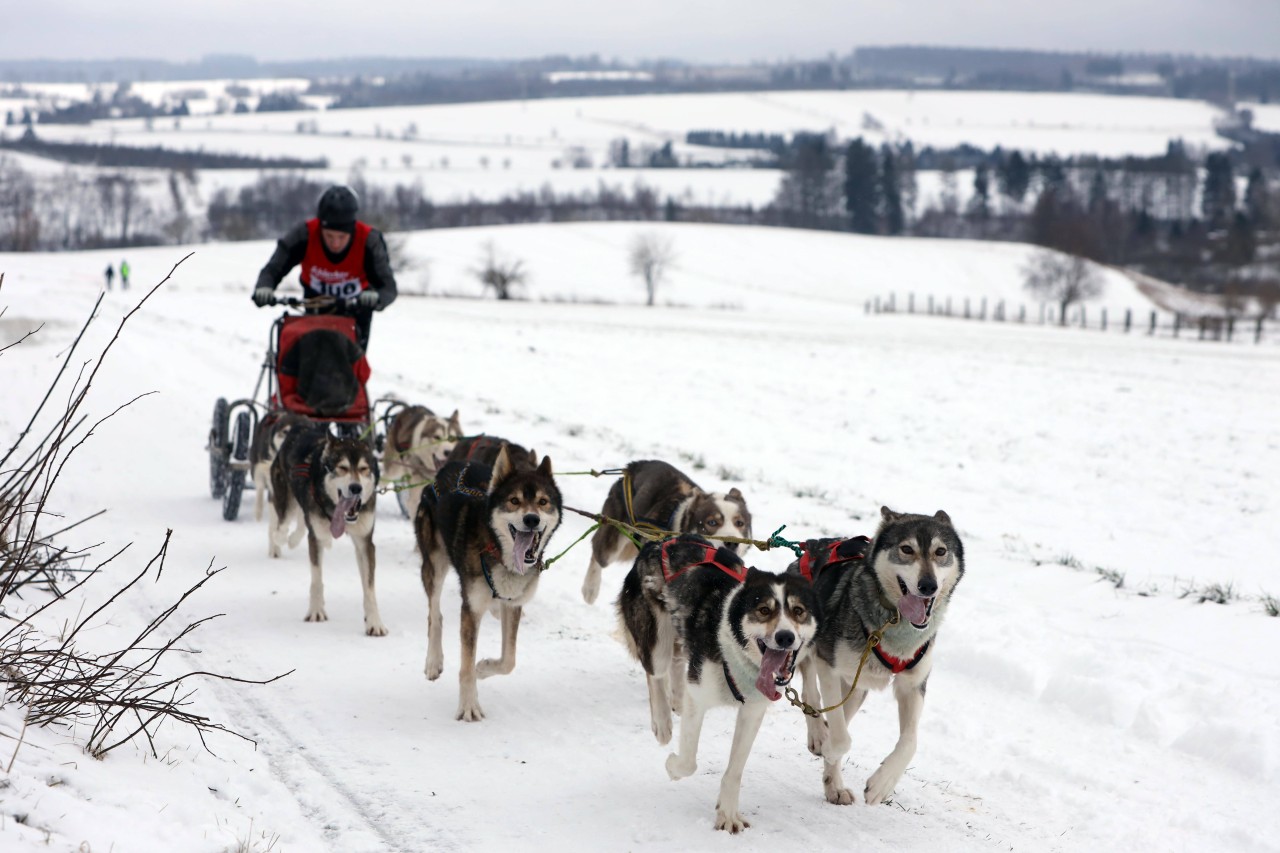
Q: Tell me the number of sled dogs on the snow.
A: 8